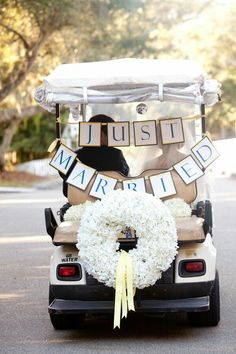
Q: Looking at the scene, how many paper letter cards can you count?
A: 11